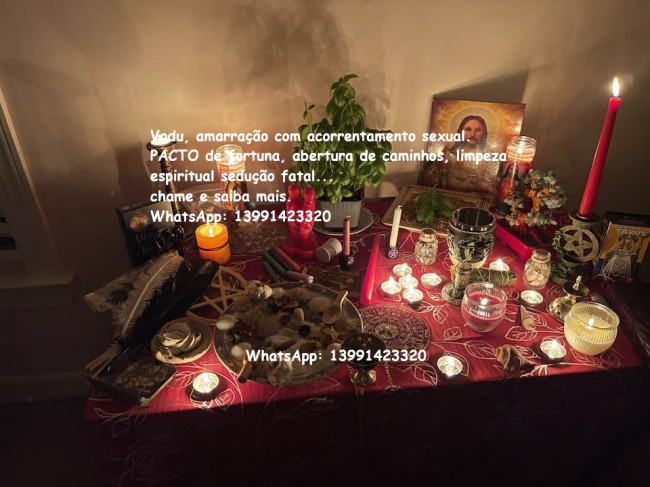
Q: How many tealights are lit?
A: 10